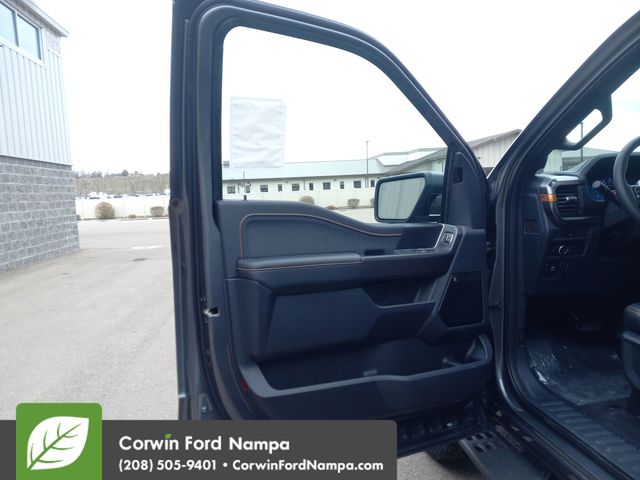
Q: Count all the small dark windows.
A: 10